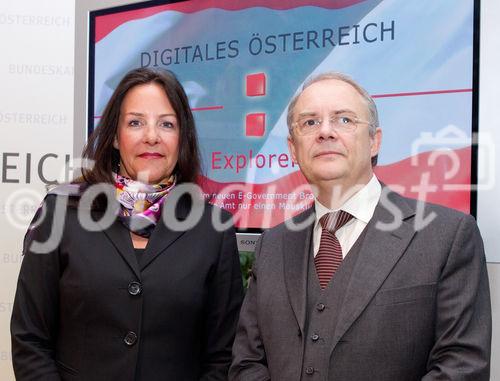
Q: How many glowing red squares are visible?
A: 2